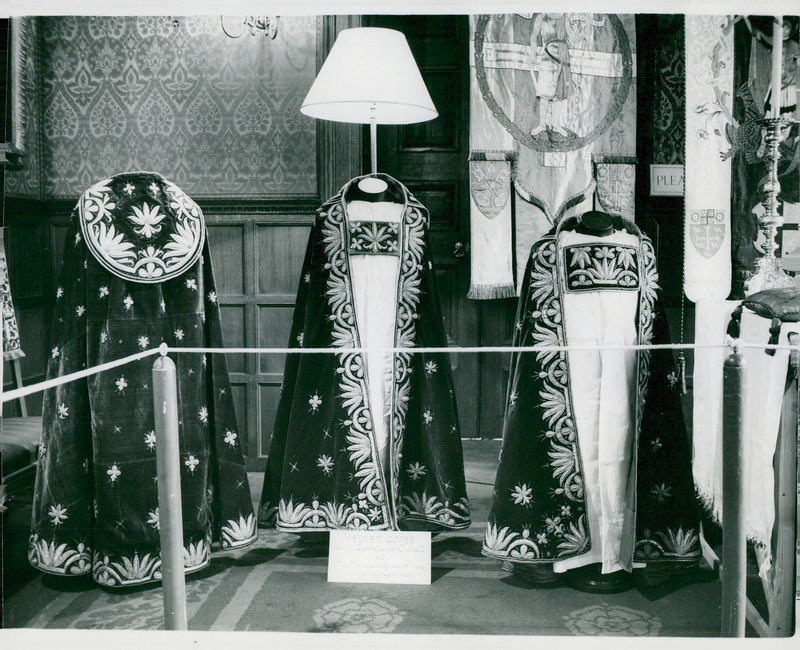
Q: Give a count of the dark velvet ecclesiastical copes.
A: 3